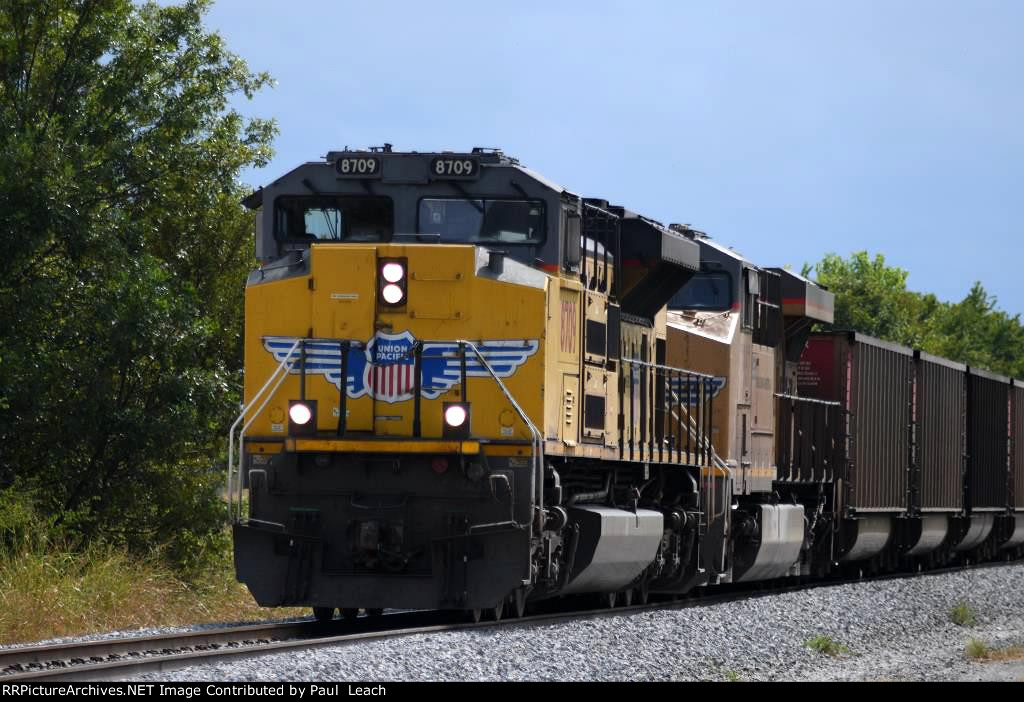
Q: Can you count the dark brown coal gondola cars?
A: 4